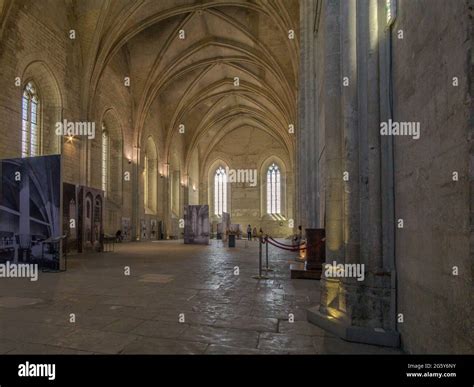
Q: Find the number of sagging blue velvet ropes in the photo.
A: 0